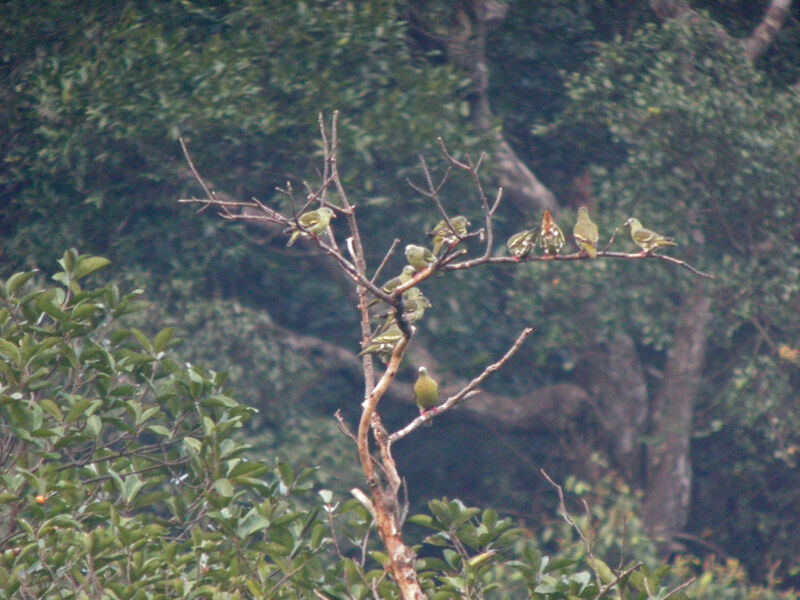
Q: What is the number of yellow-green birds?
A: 12